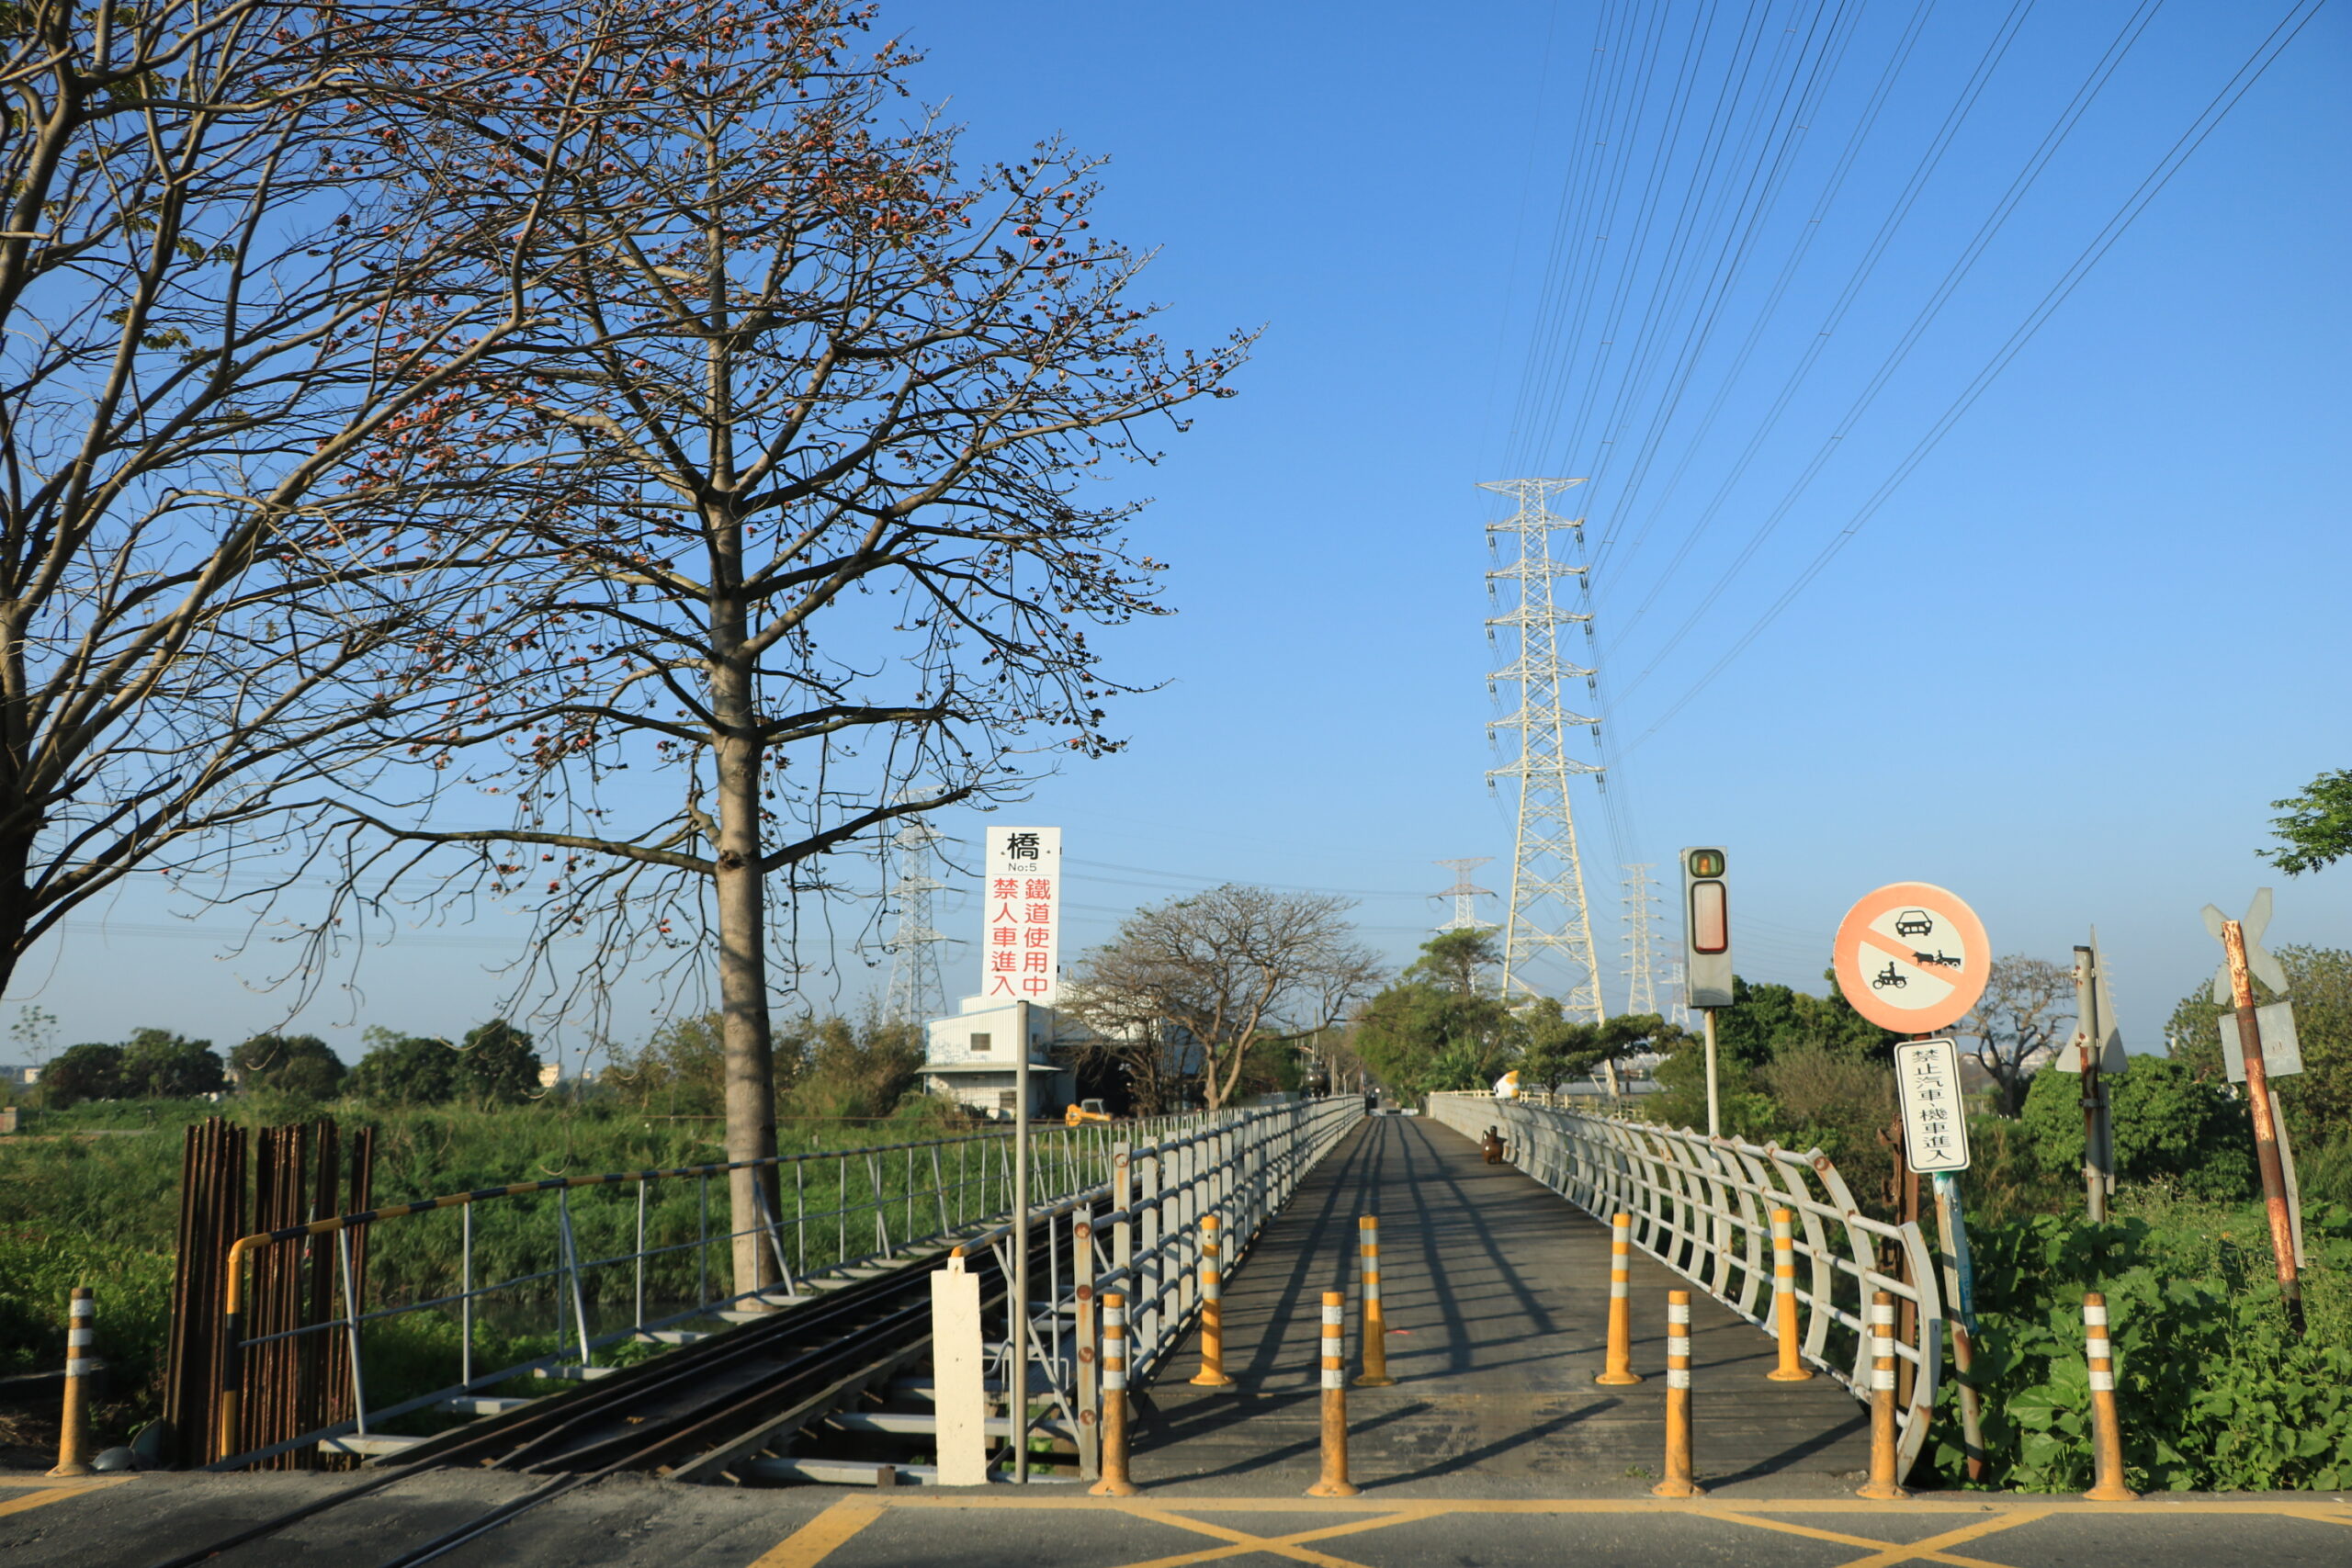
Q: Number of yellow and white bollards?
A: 10